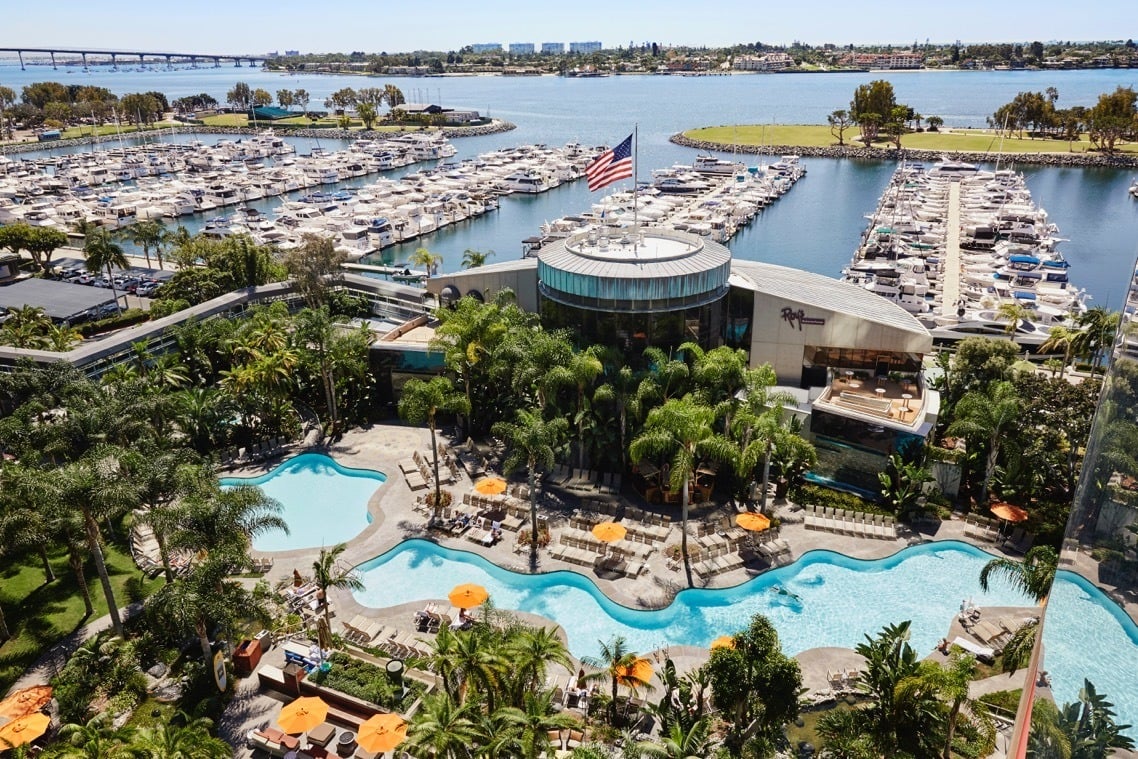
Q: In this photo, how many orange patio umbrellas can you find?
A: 11